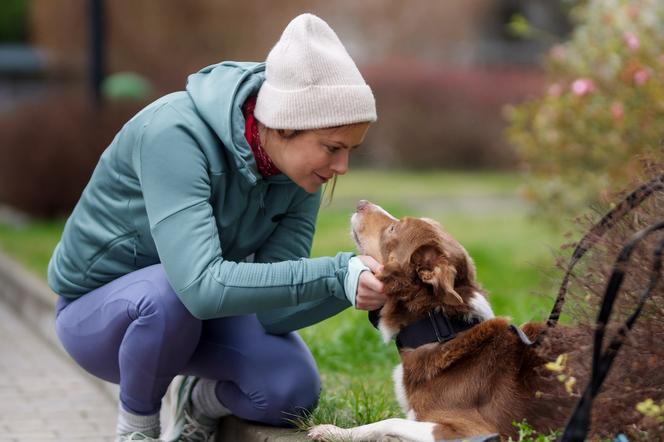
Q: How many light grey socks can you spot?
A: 2